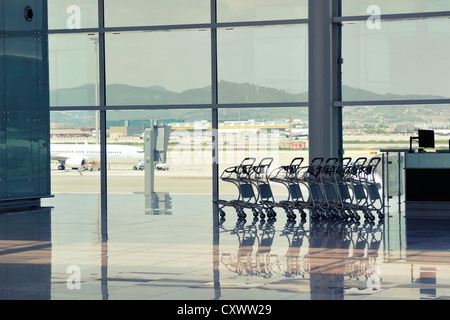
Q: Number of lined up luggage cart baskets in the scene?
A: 8